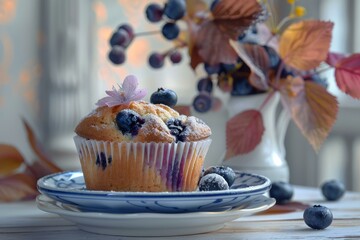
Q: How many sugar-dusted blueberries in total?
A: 2